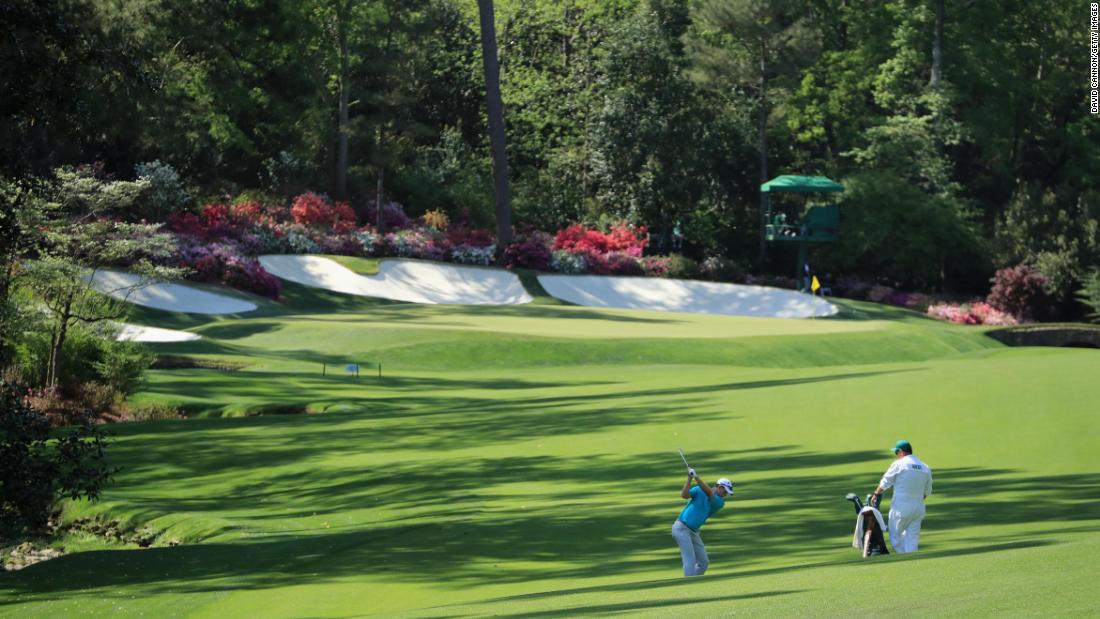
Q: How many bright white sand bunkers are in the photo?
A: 4